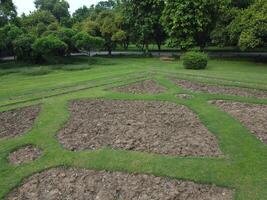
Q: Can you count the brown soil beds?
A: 8